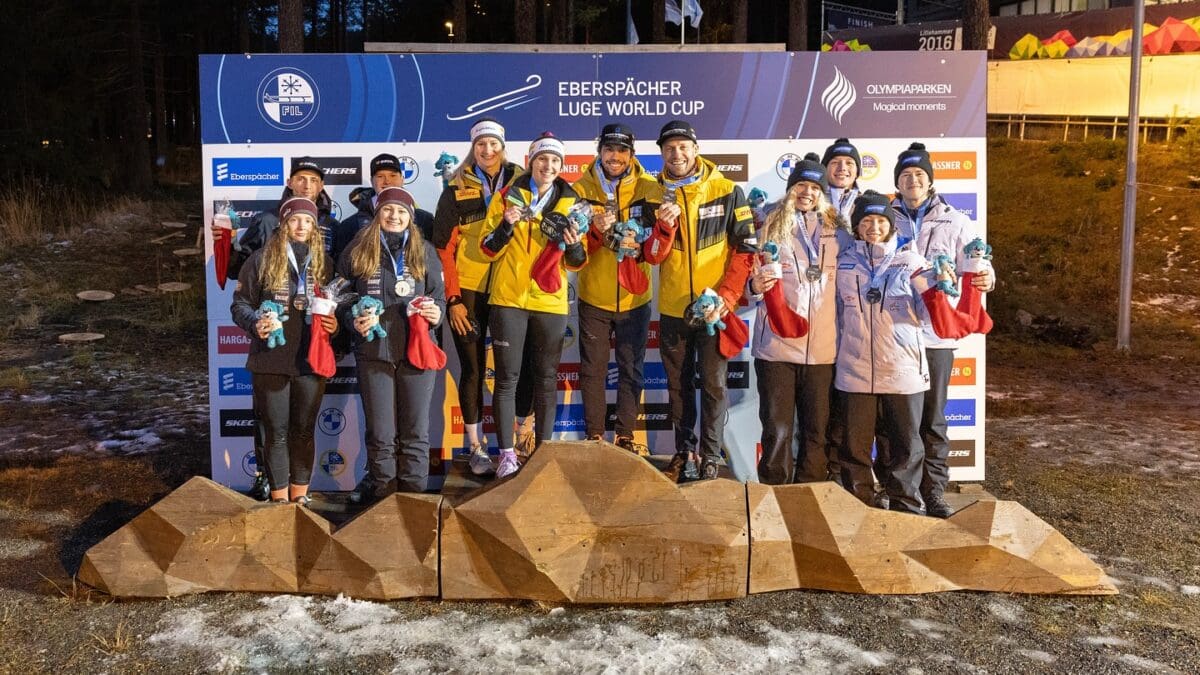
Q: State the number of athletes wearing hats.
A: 12